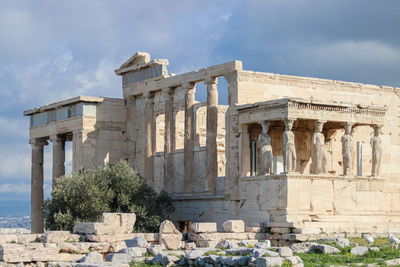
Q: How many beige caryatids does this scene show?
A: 5